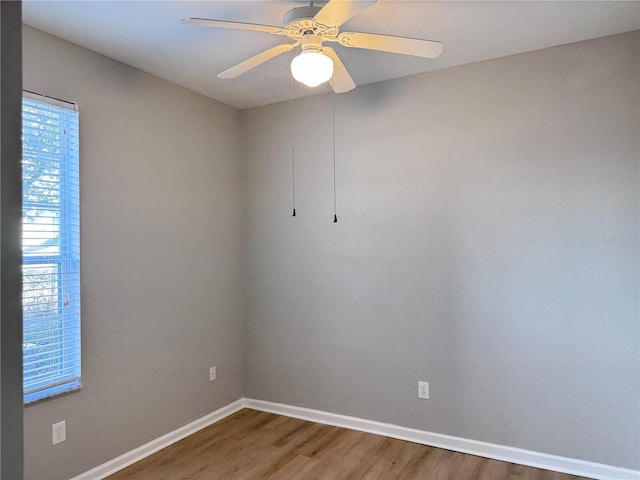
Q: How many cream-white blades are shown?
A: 5